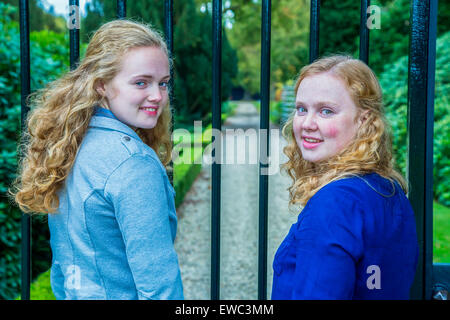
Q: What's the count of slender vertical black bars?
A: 8